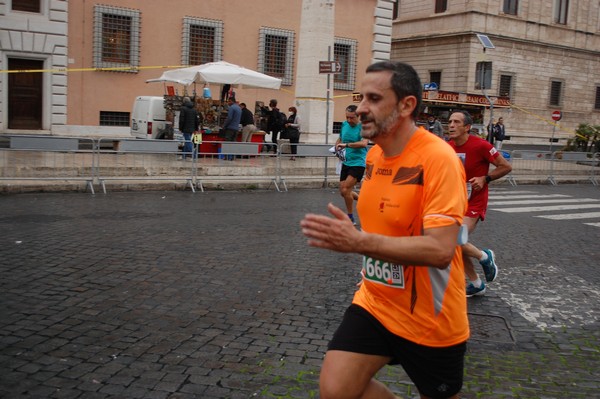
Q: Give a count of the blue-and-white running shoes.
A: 2